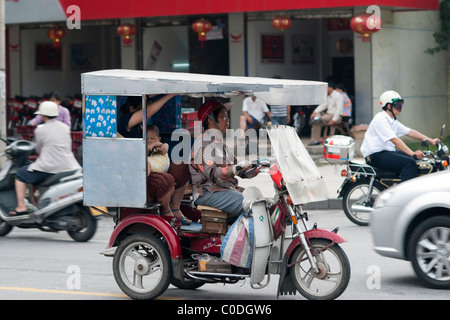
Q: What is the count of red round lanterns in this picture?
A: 5